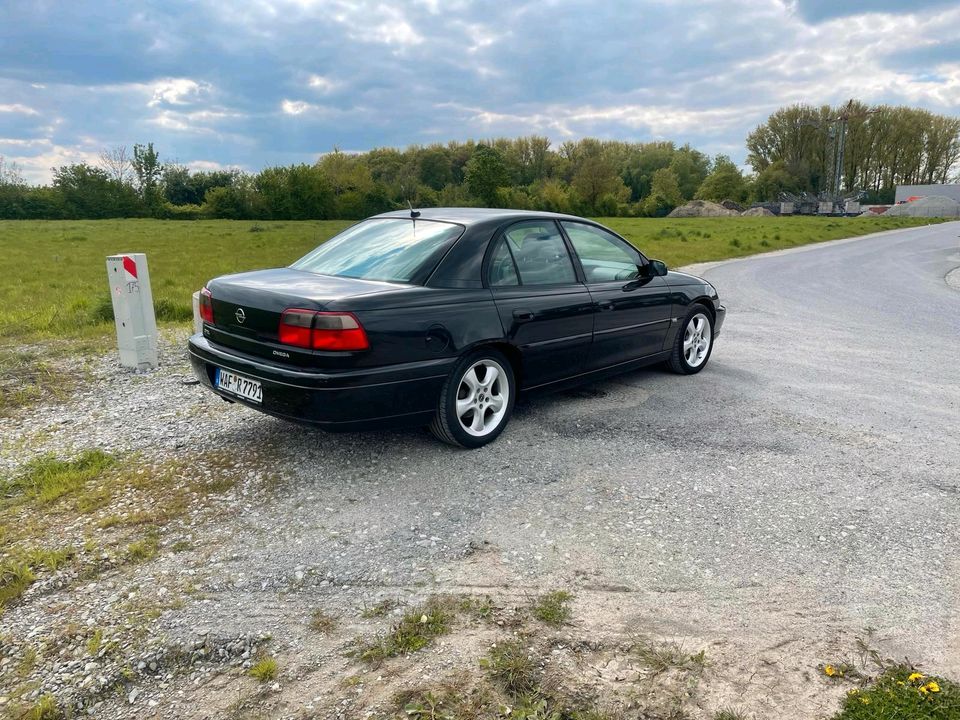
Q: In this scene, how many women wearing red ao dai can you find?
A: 0